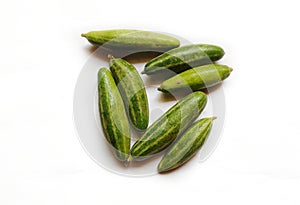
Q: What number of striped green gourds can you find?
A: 7